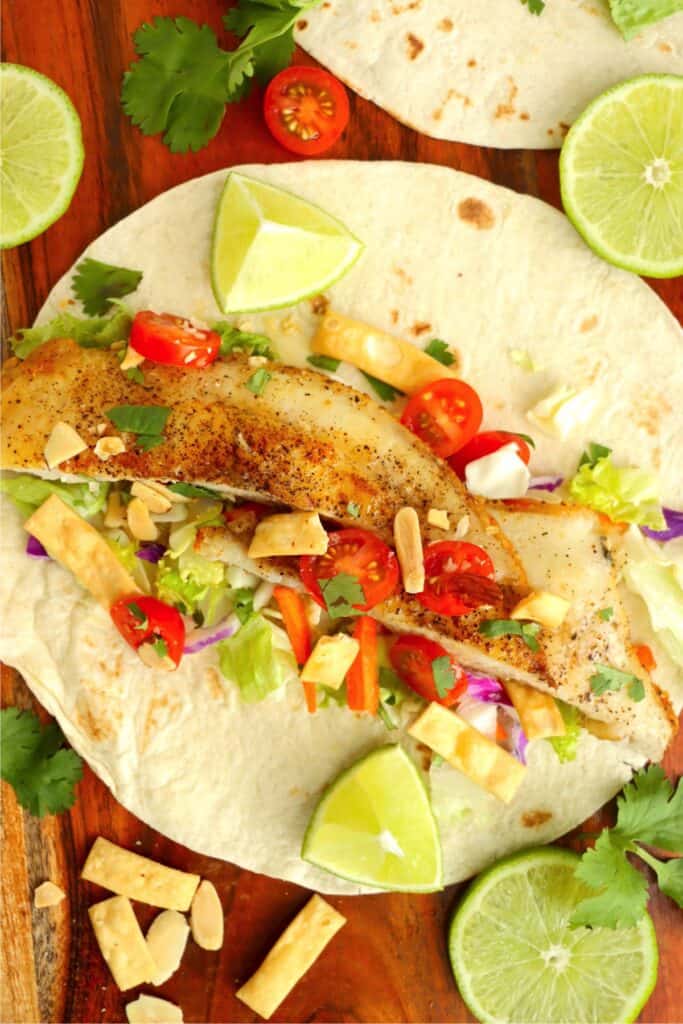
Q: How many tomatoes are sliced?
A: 8